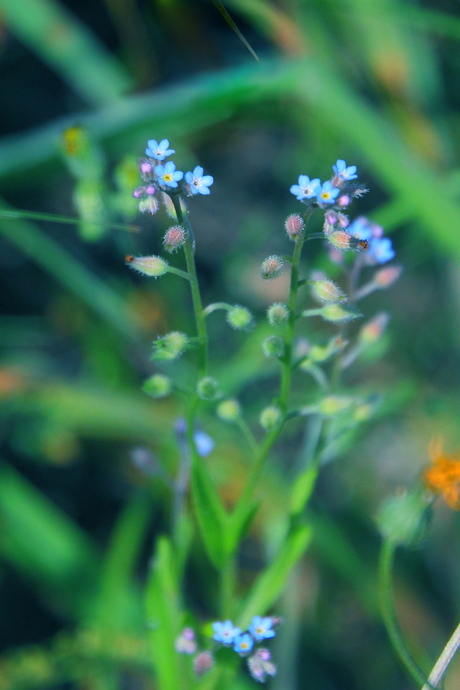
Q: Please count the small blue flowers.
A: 11